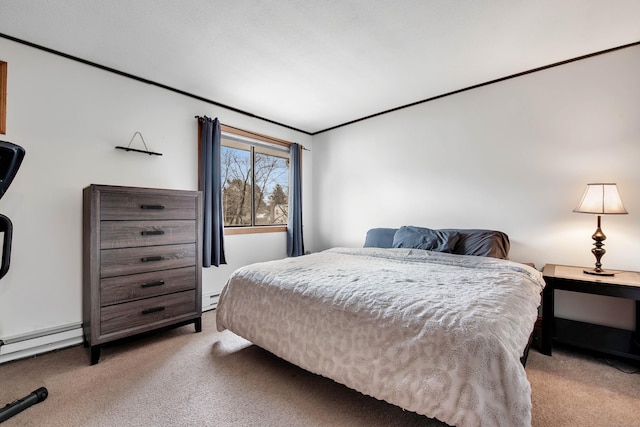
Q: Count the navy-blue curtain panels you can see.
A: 2